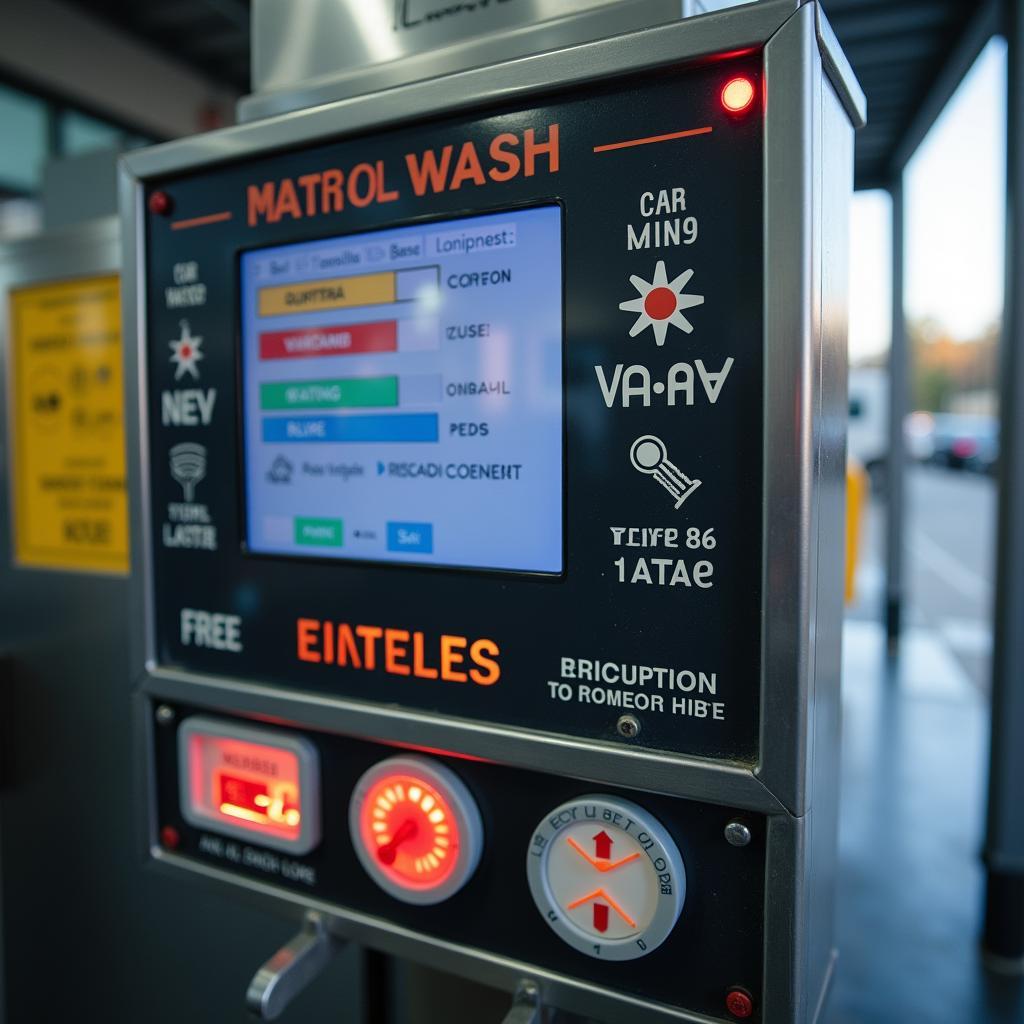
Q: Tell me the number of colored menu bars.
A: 4